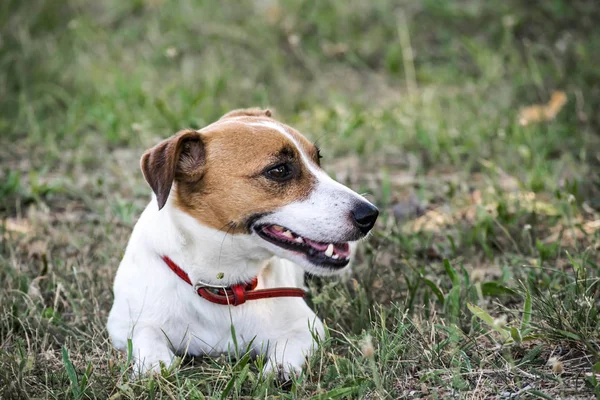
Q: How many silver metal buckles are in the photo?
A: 1